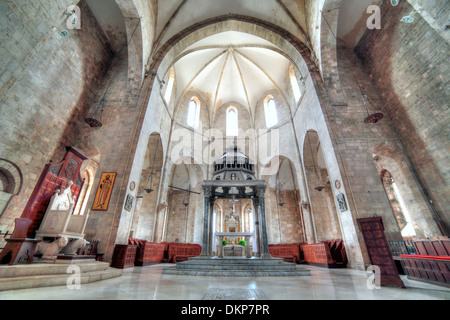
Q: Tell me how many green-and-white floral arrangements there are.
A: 2